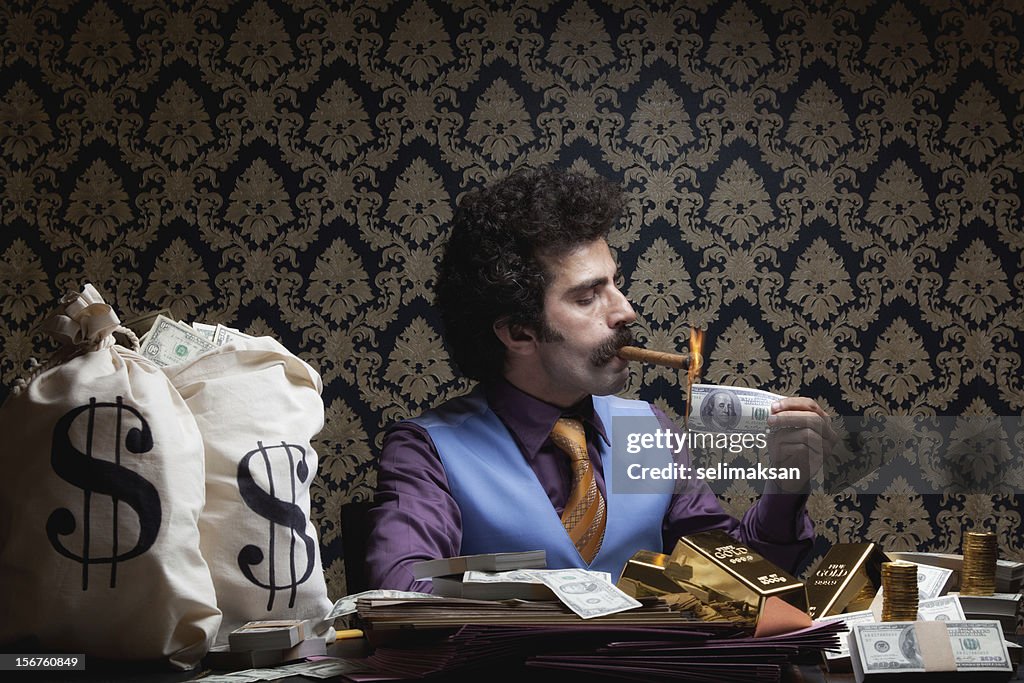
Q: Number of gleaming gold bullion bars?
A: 3